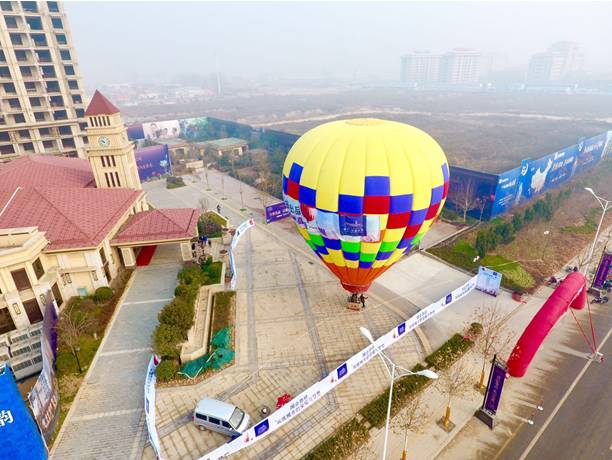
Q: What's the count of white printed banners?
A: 3